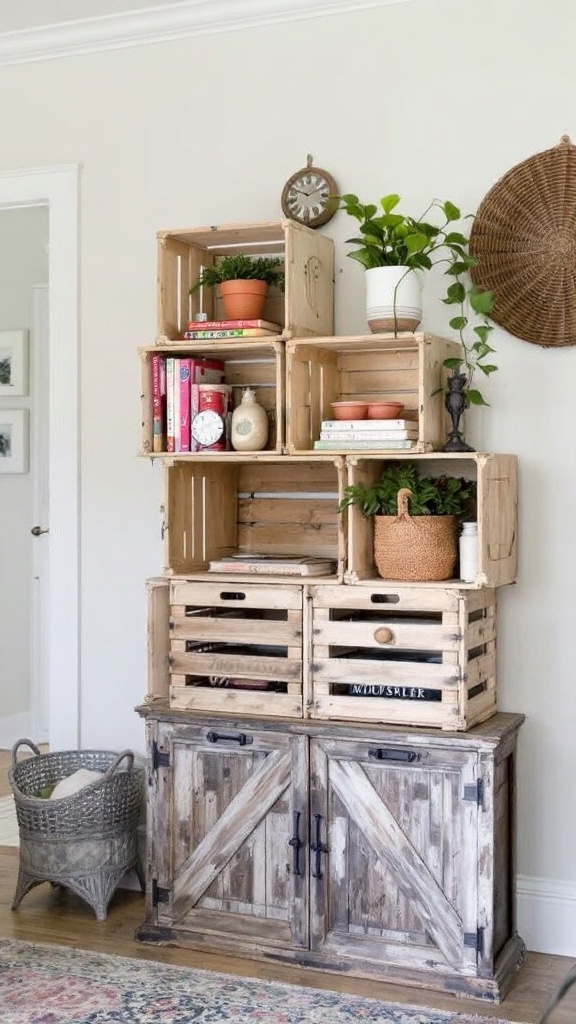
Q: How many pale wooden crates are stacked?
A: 7